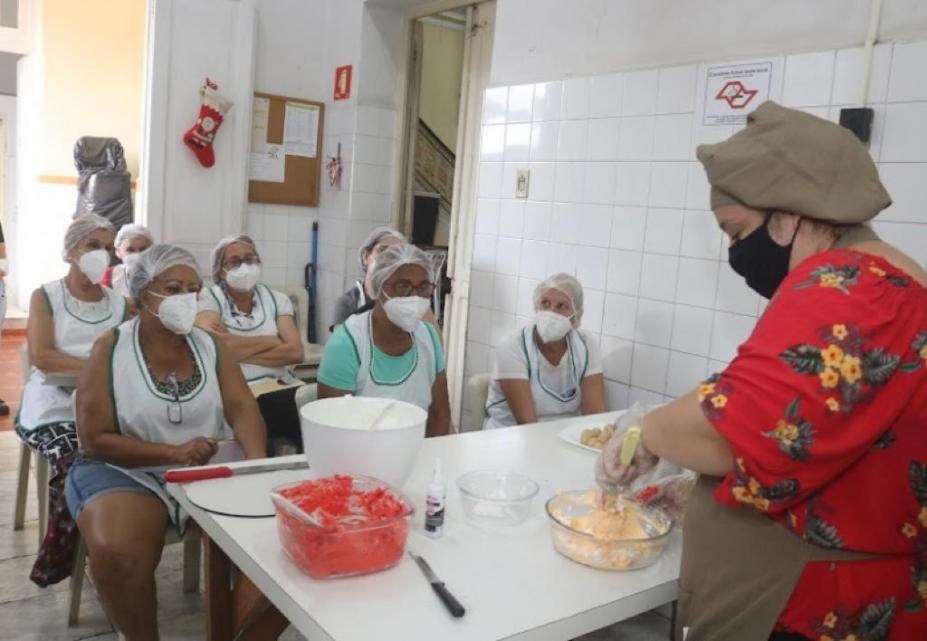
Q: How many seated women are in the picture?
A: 7